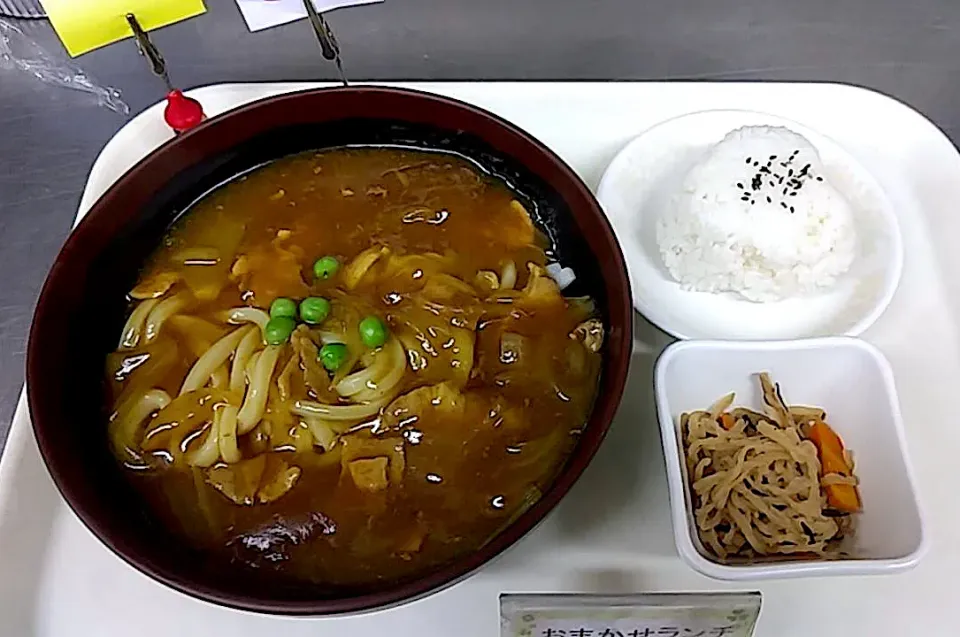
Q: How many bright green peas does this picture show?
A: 6